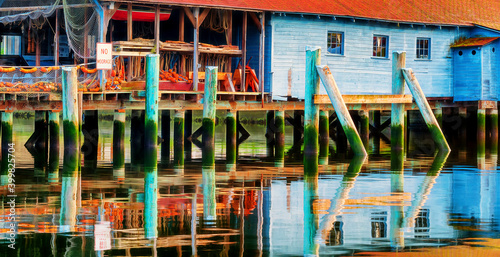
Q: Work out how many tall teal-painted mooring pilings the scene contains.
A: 5